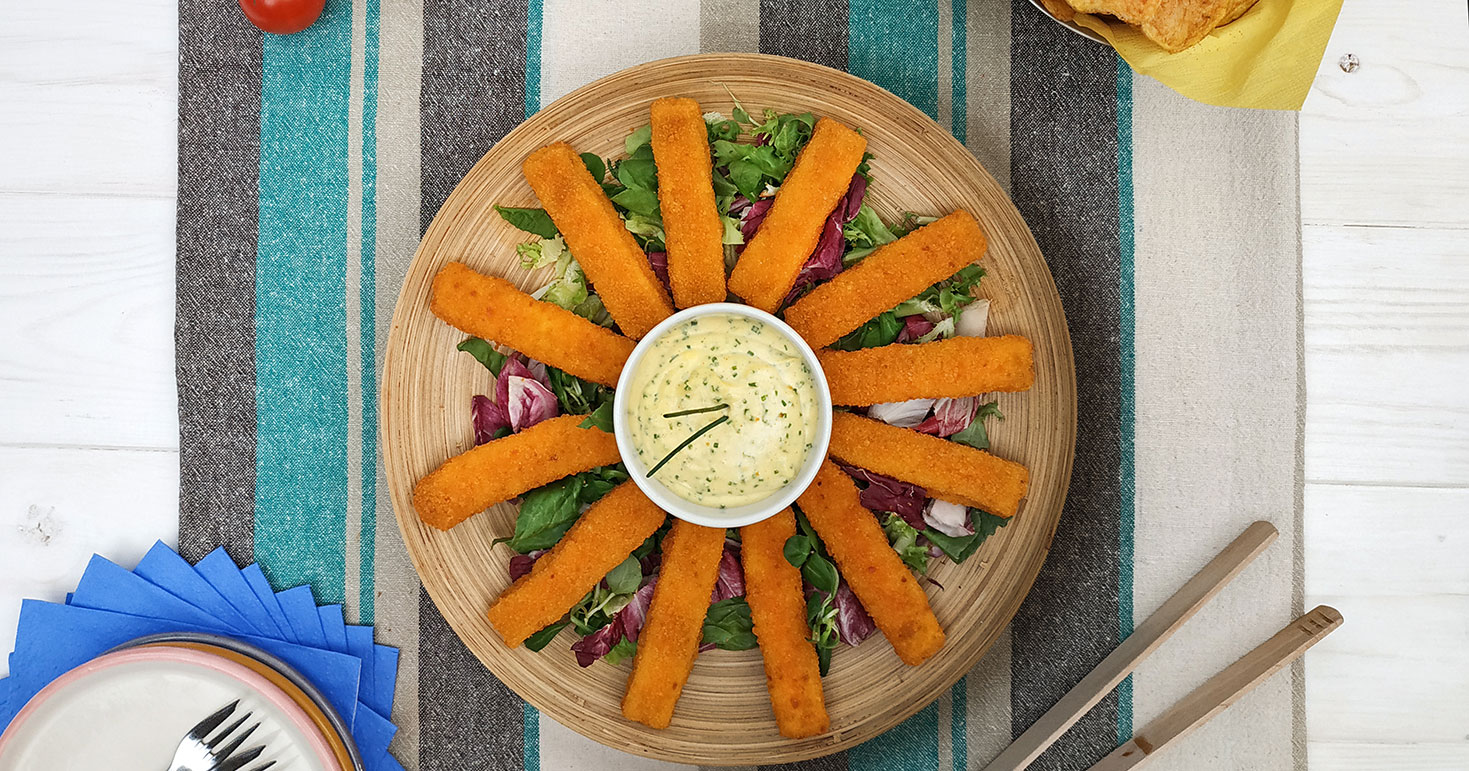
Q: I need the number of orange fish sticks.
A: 12